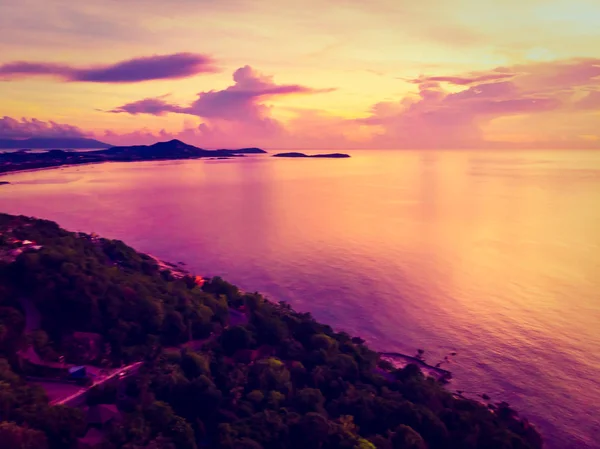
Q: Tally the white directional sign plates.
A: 0